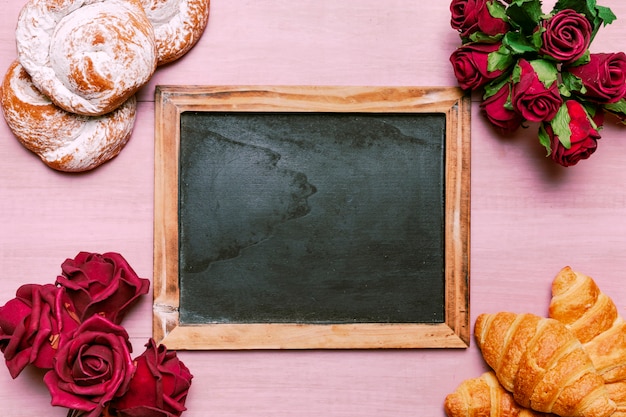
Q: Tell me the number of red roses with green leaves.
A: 7